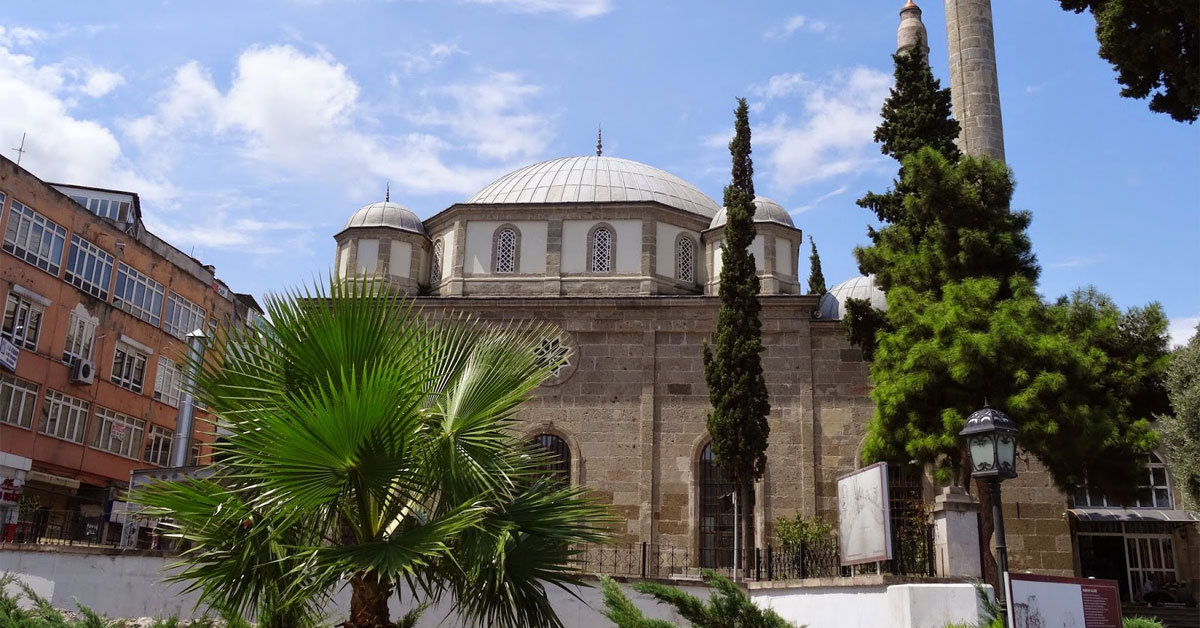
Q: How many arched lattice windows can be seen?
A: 4